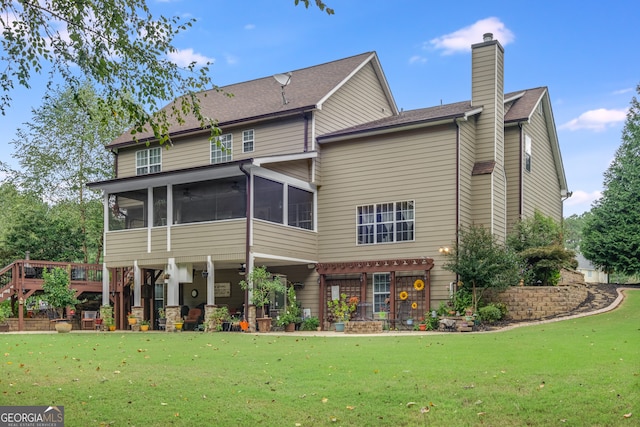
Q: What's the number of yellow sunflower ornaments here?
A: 3